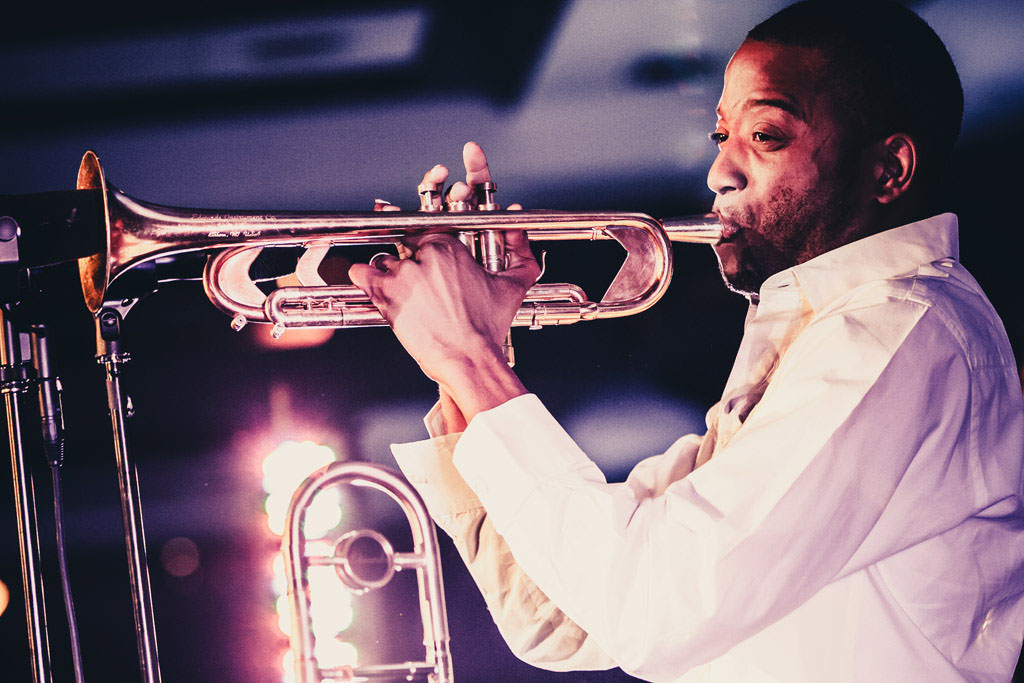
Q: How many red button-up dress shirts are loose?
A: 0